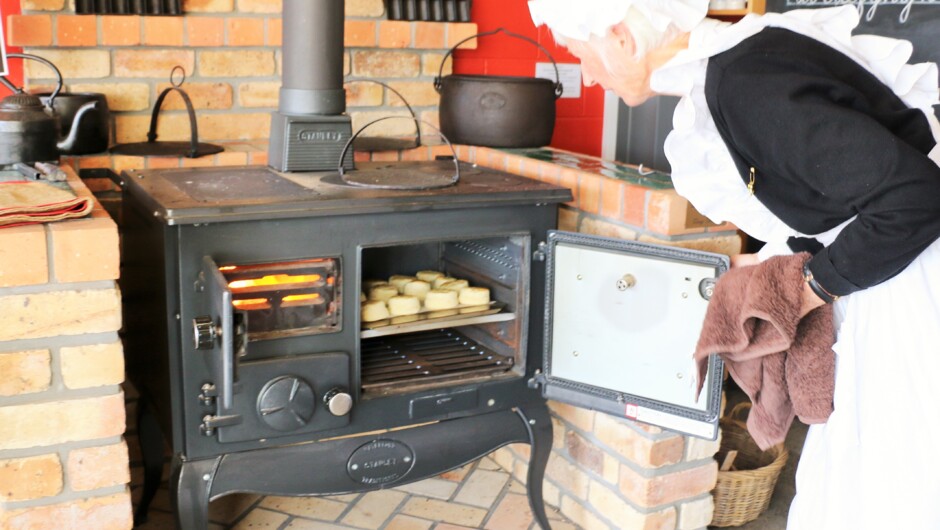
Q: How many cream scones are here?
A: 12